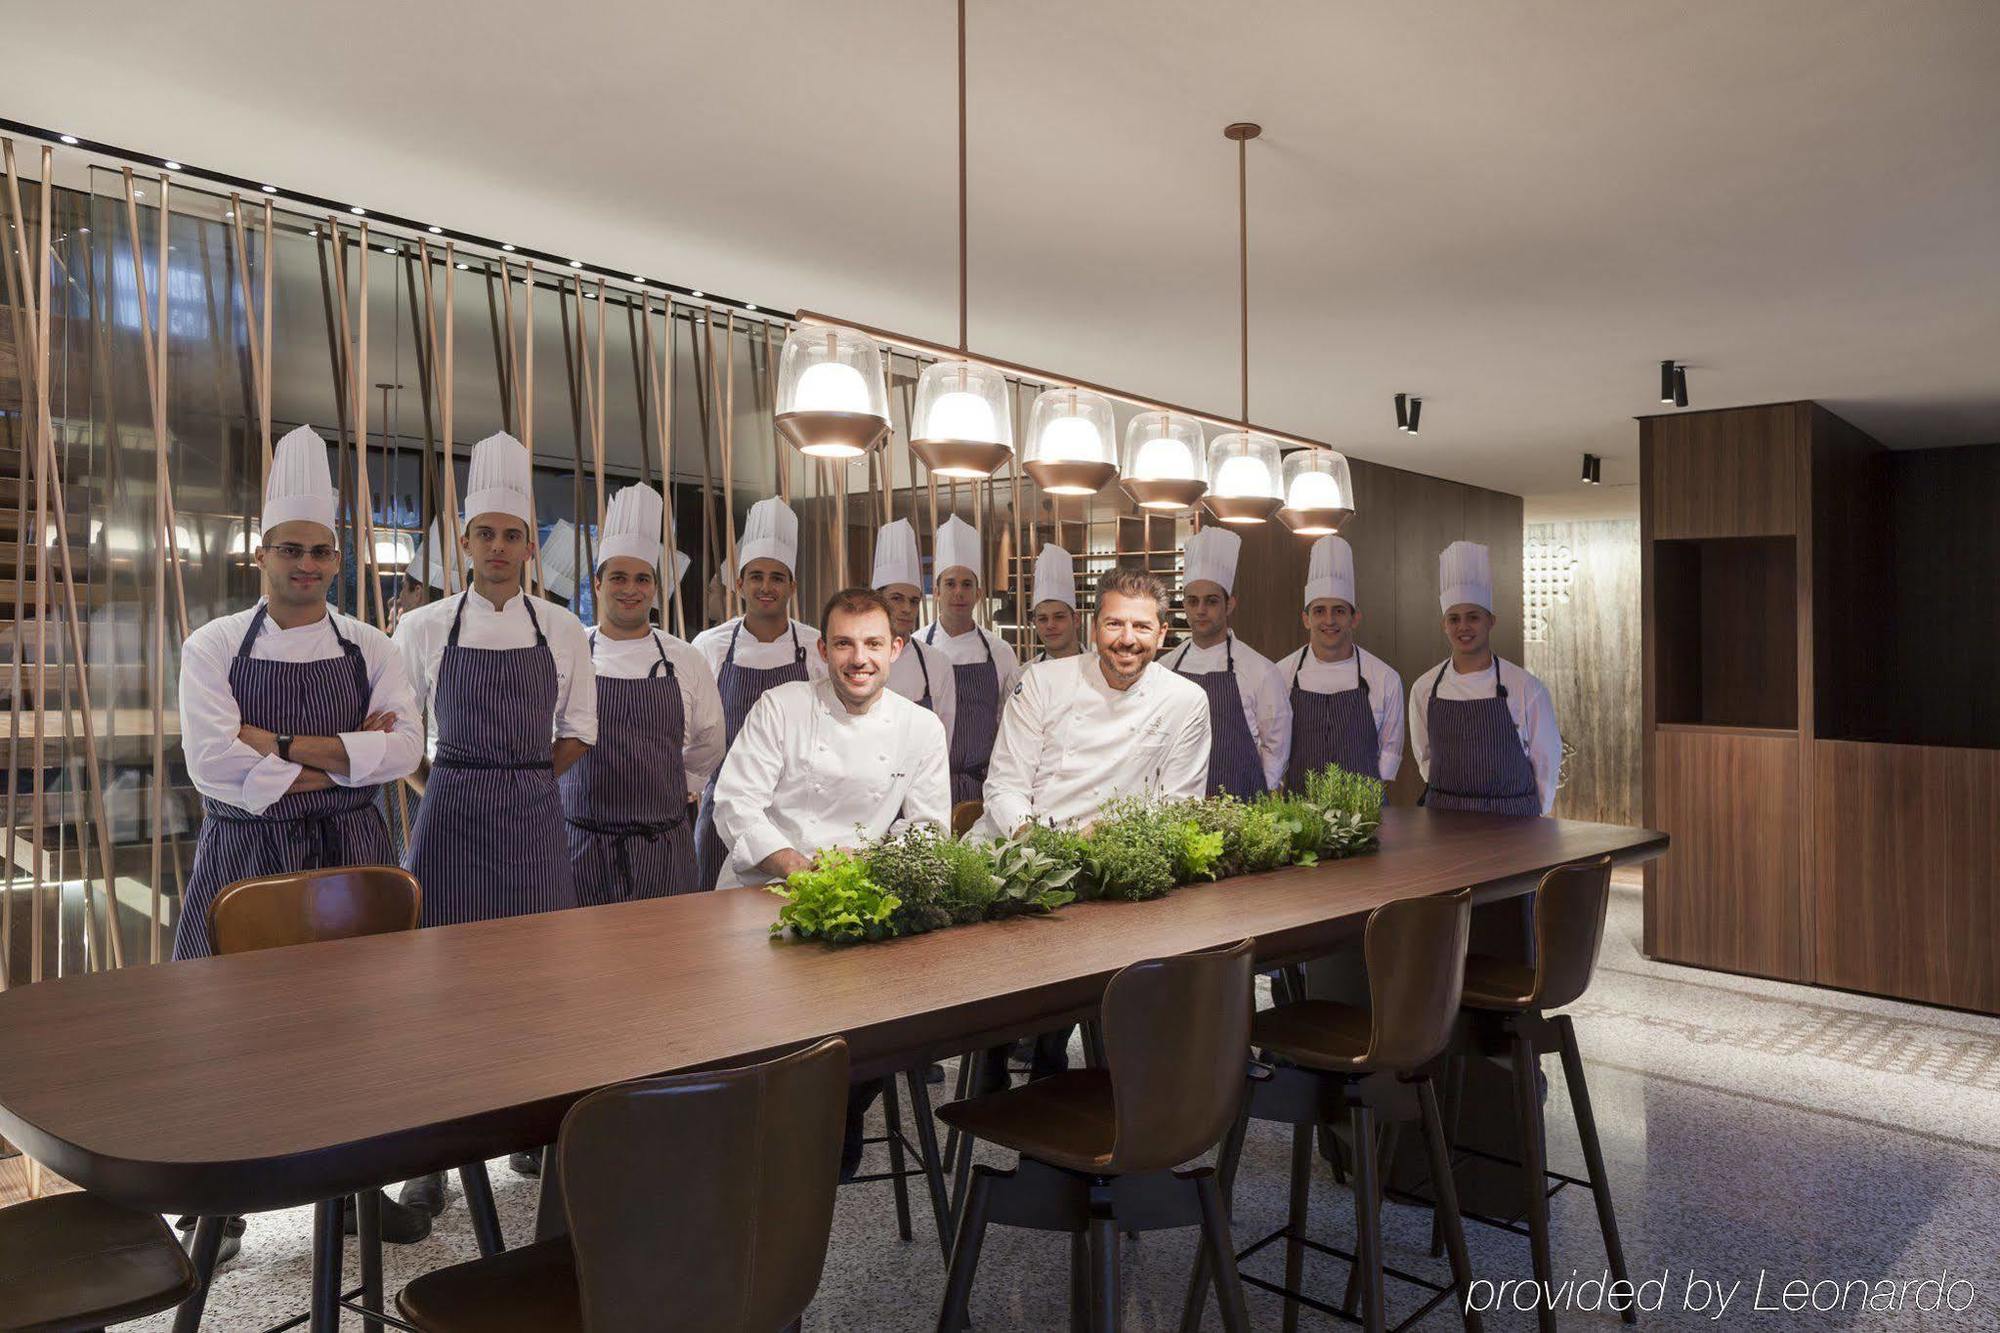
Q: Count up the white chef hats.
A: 10